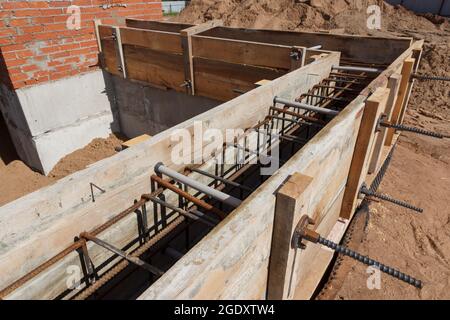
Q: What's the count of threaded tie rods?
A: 4